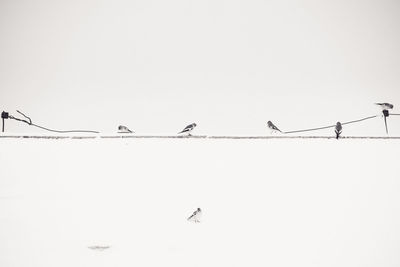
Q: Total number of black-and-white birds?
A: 6